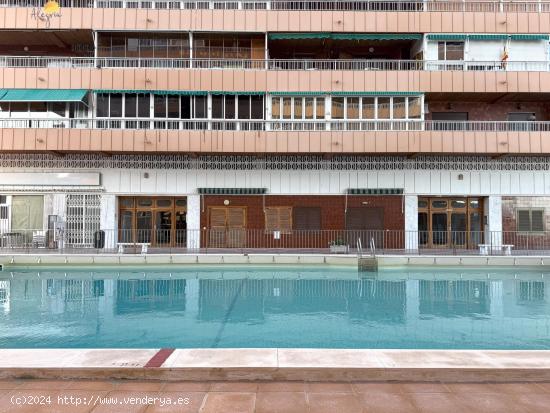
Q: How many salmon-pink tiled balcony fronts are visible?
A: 3